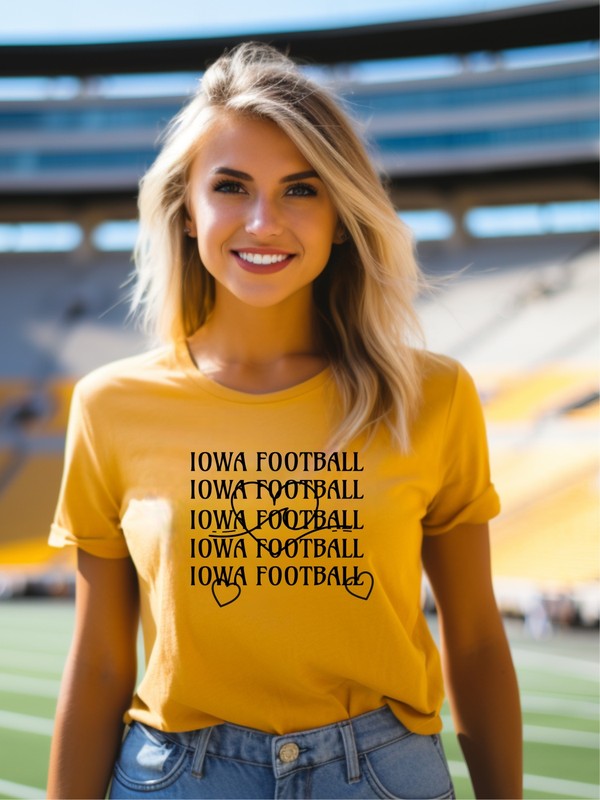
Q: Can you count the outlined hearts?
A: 3